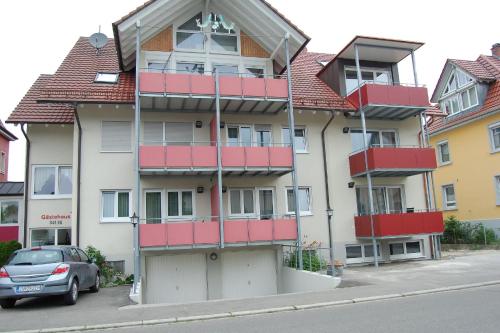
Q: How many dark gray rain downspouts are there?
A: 3